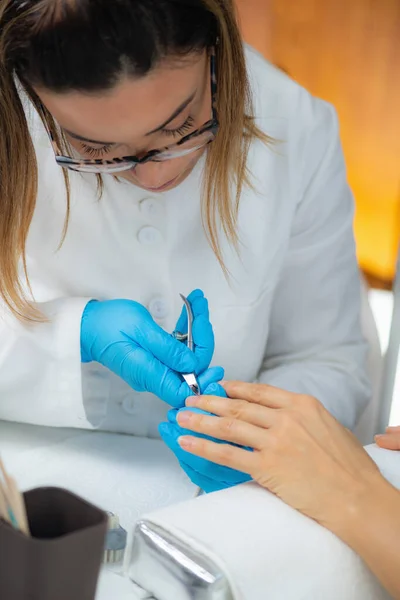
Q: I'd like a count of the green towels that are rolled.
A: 0